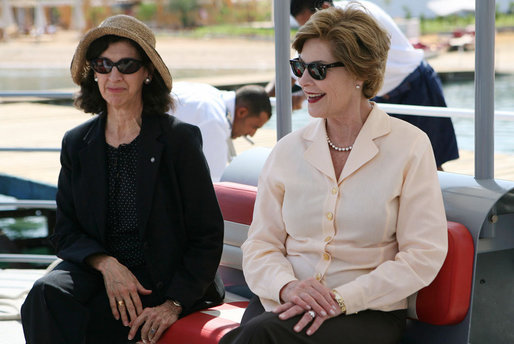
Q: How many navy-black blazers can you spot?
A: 1